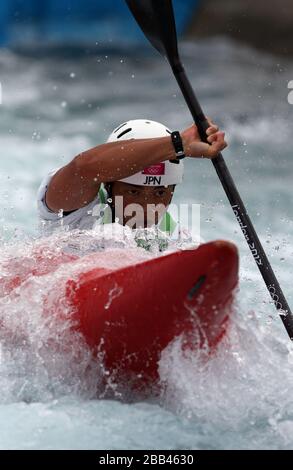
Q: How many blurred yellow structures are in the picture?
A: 0